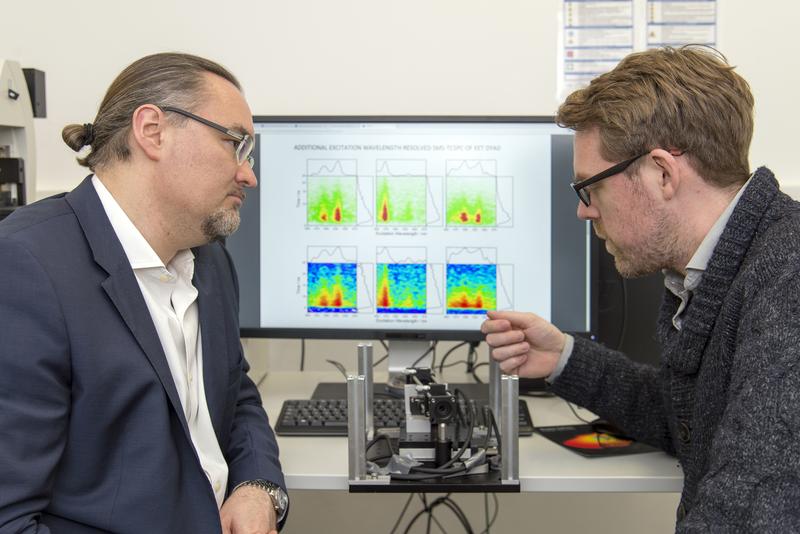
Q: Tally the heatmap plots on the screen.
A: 6